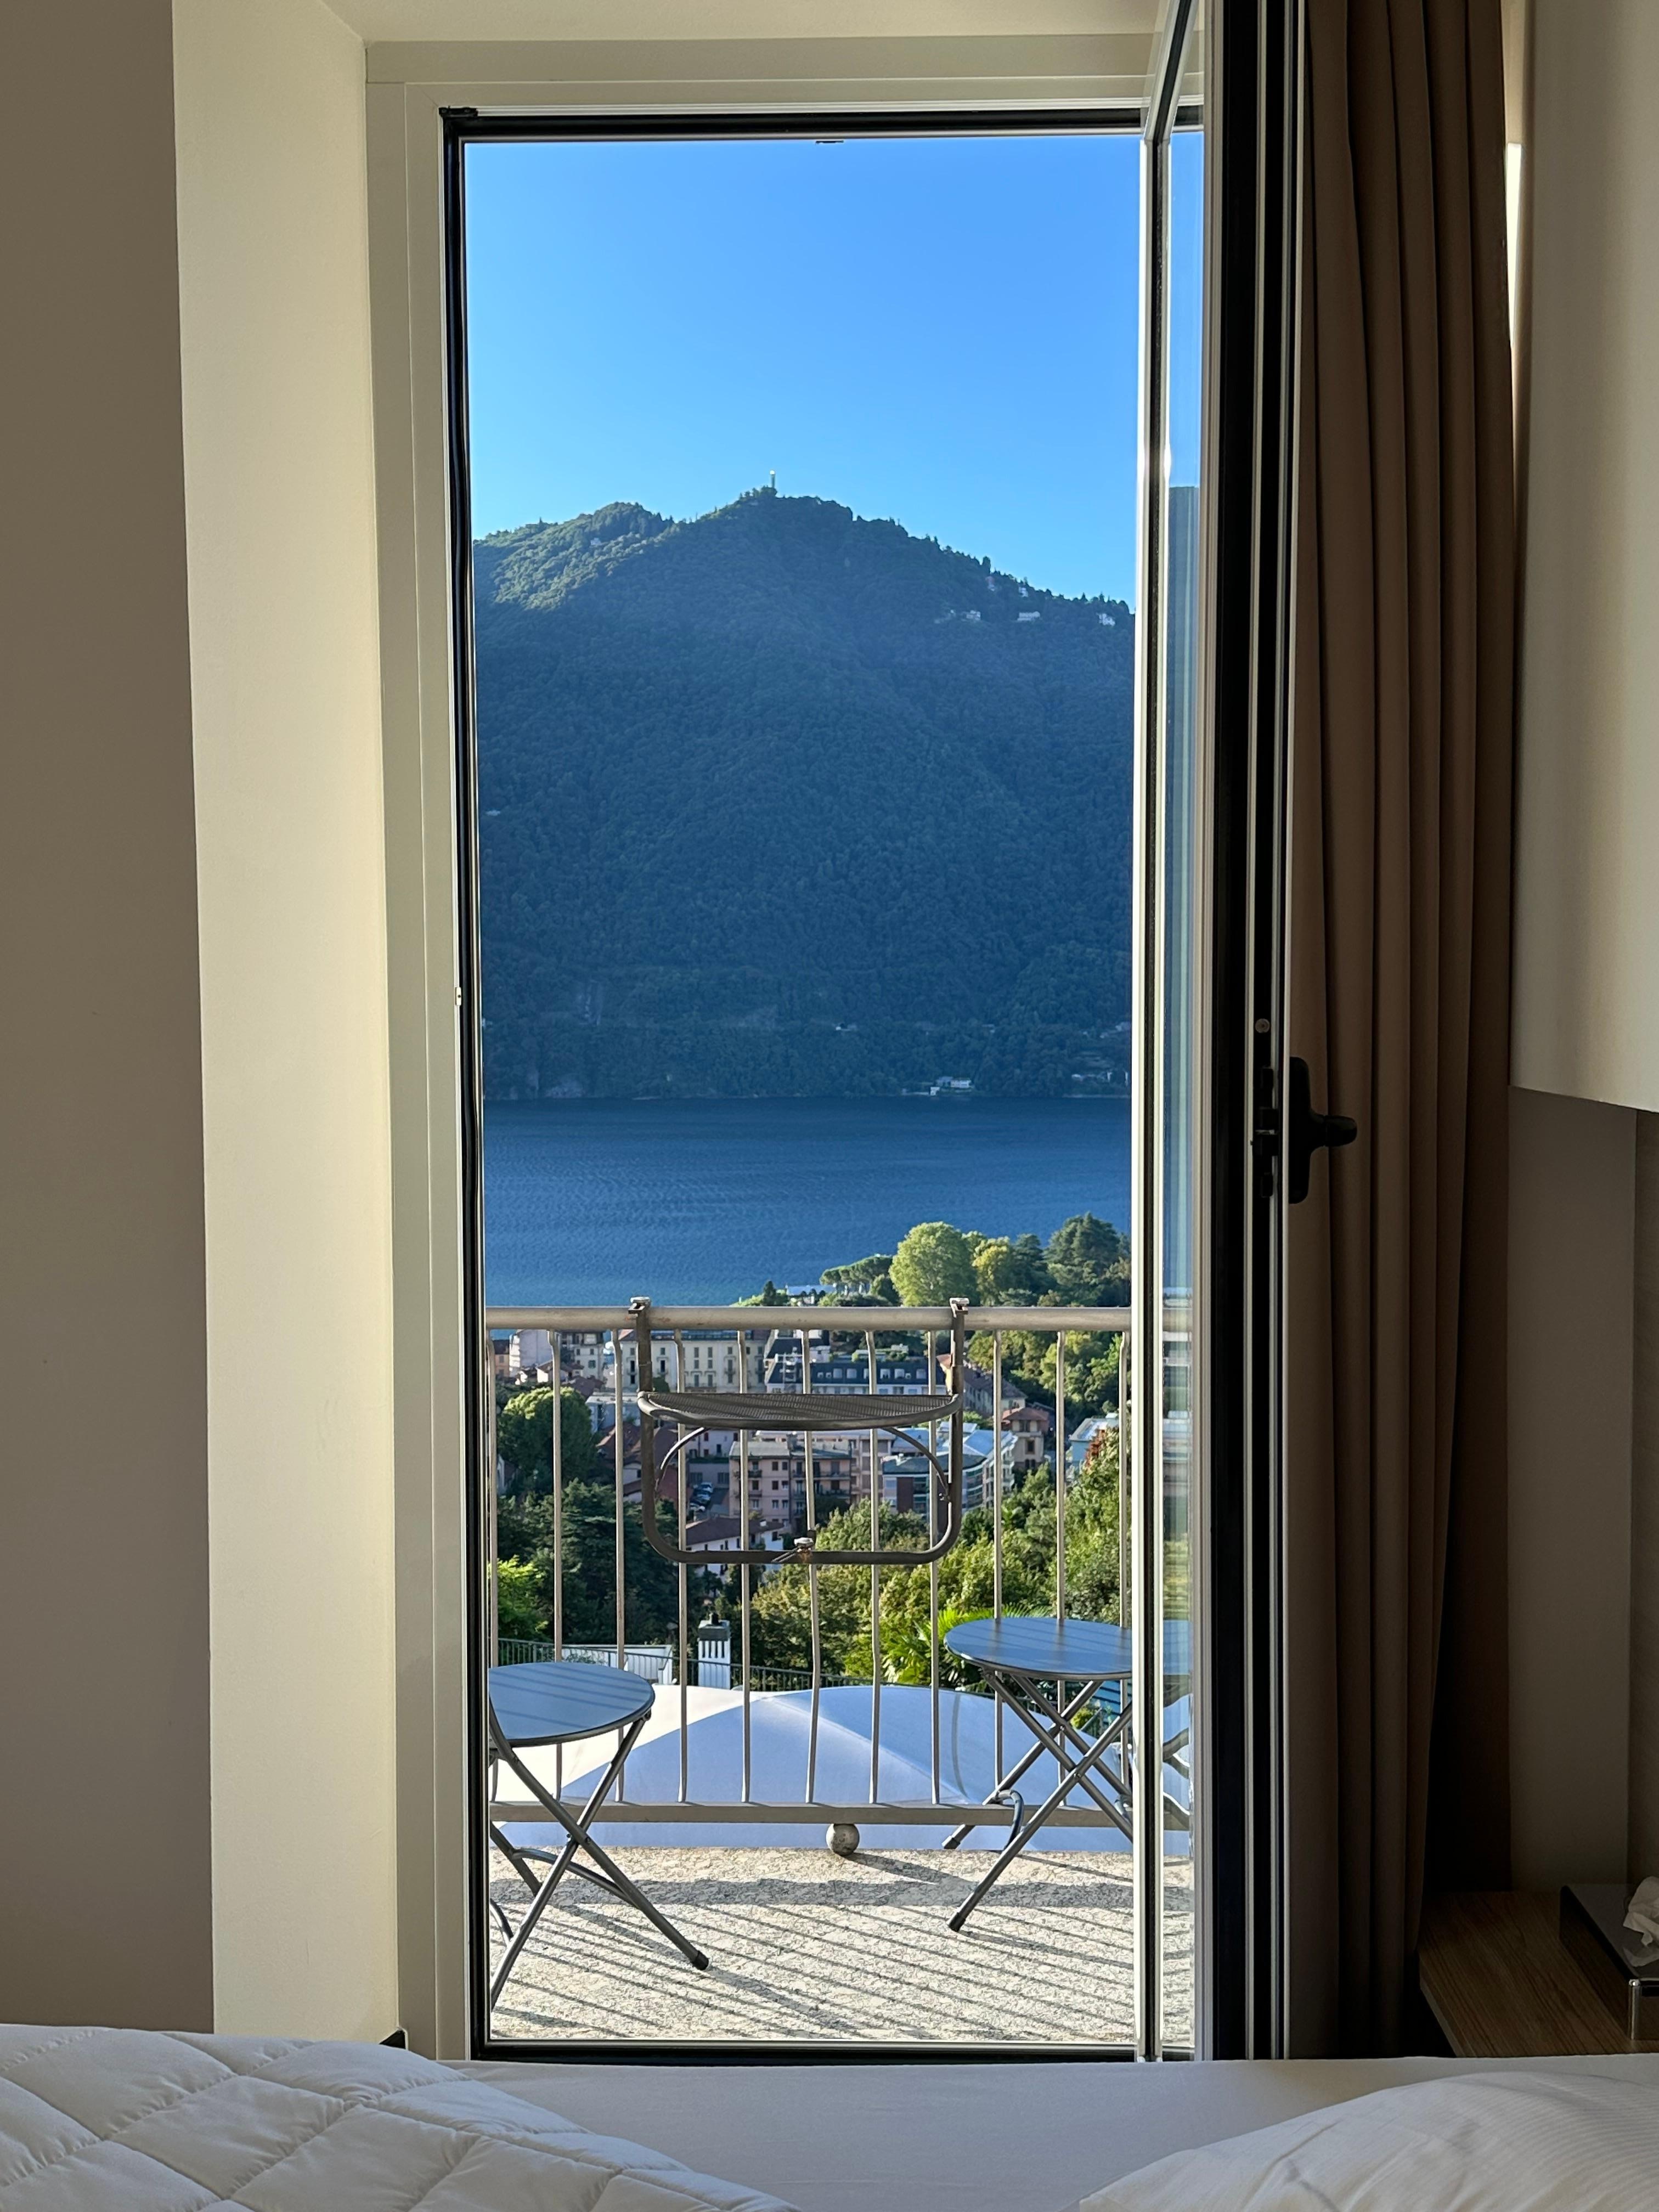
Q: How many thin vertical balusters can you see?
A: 11